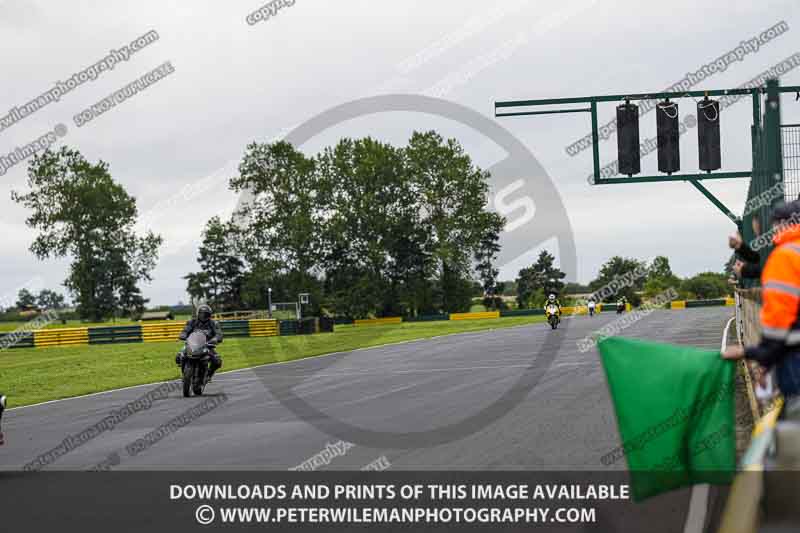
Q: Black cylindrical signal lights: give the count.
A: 3